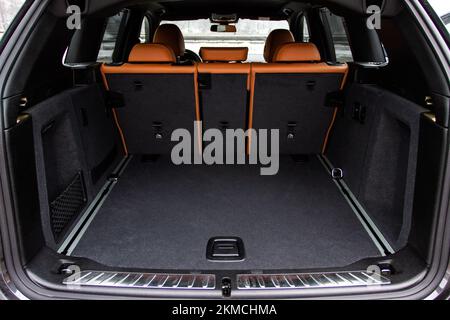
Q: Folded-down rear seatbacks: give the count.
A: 0